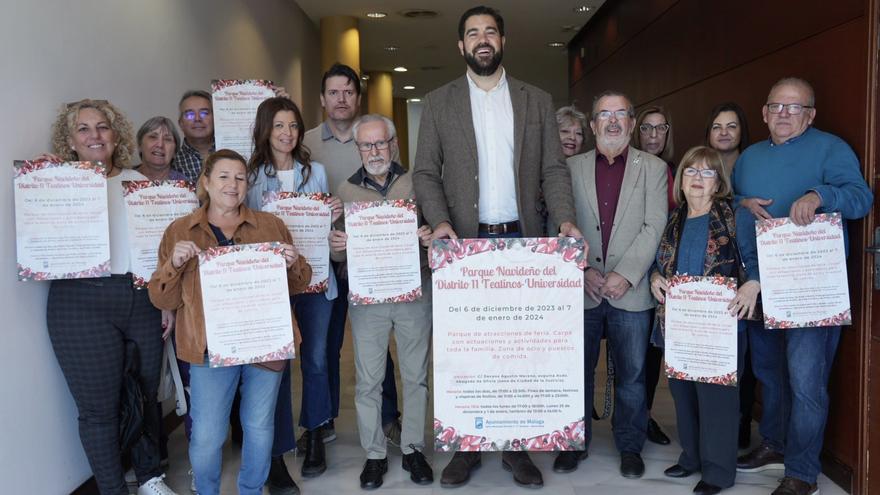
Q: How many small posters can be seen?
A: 8